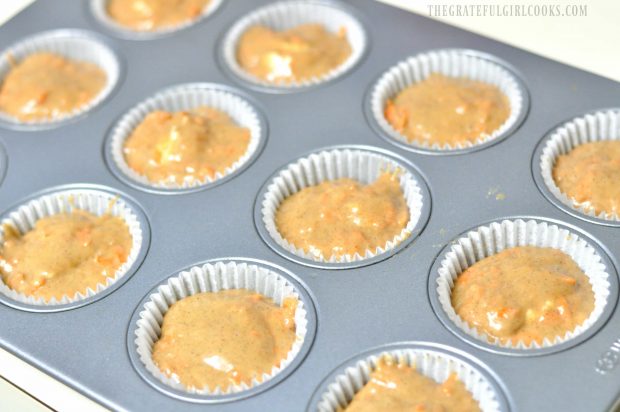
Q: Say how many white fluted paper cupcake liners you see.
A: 11